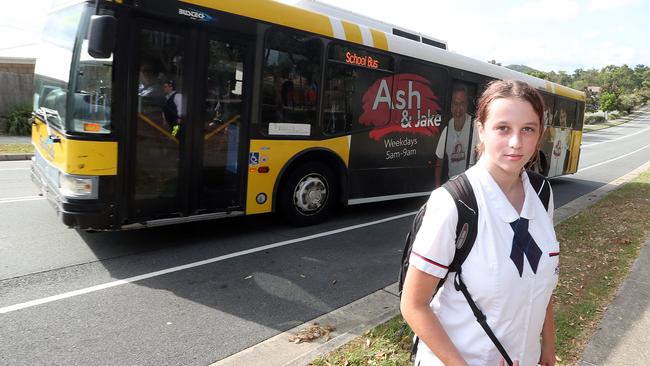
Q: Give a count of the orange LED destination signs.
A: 1